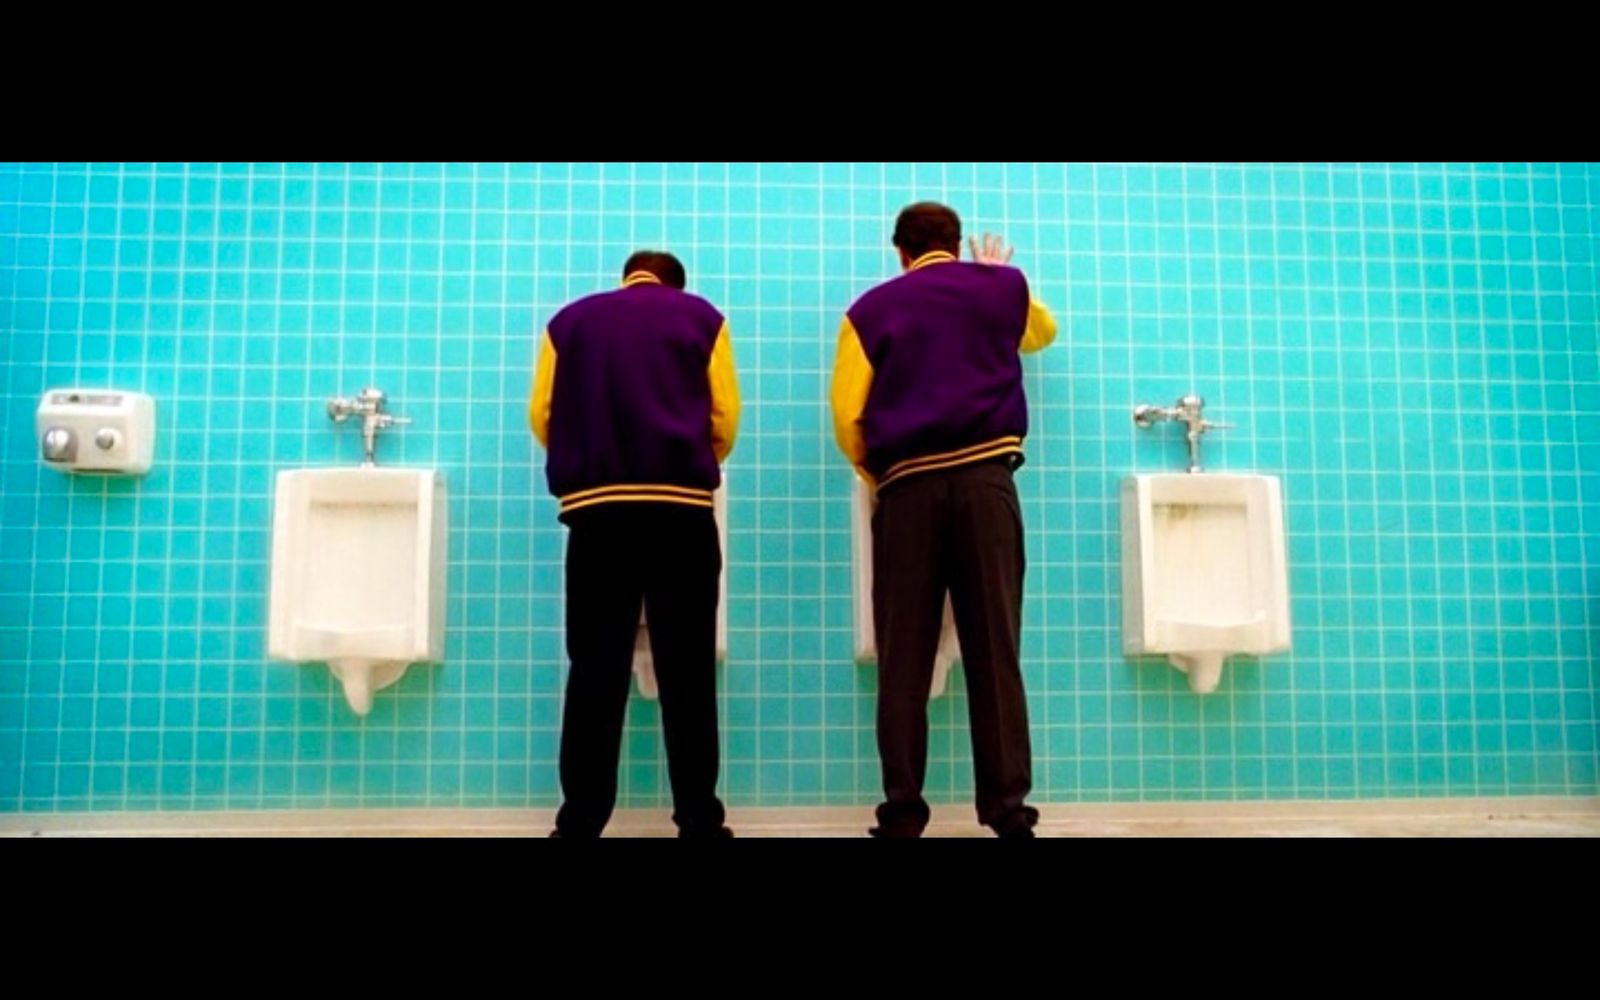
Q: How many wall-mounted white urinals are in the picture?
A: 4